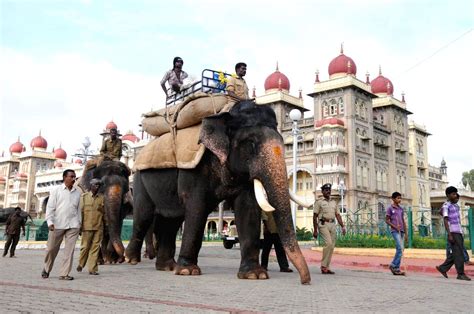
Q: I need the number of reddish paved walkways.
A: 1